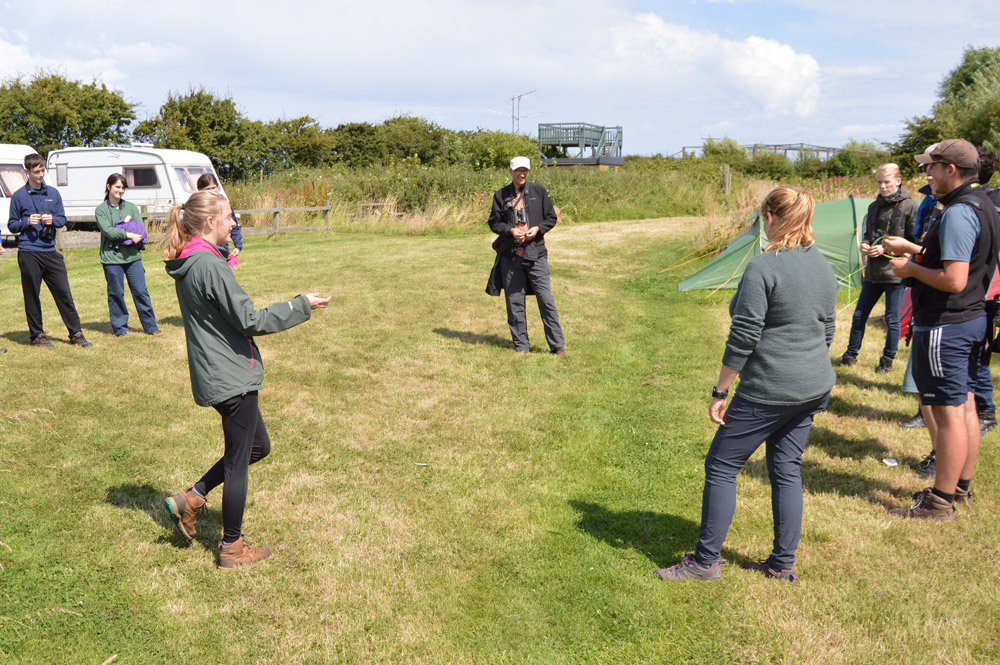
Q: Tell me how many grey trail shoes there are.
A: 2